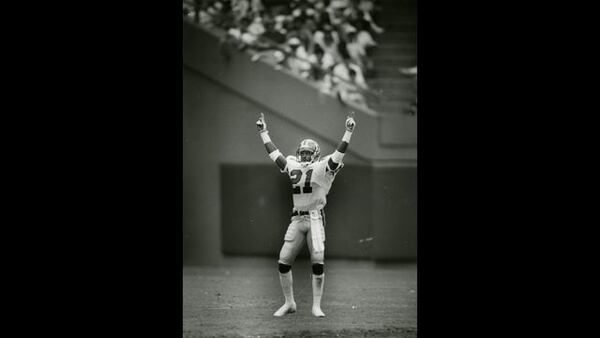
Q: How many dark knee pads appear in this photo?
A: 2